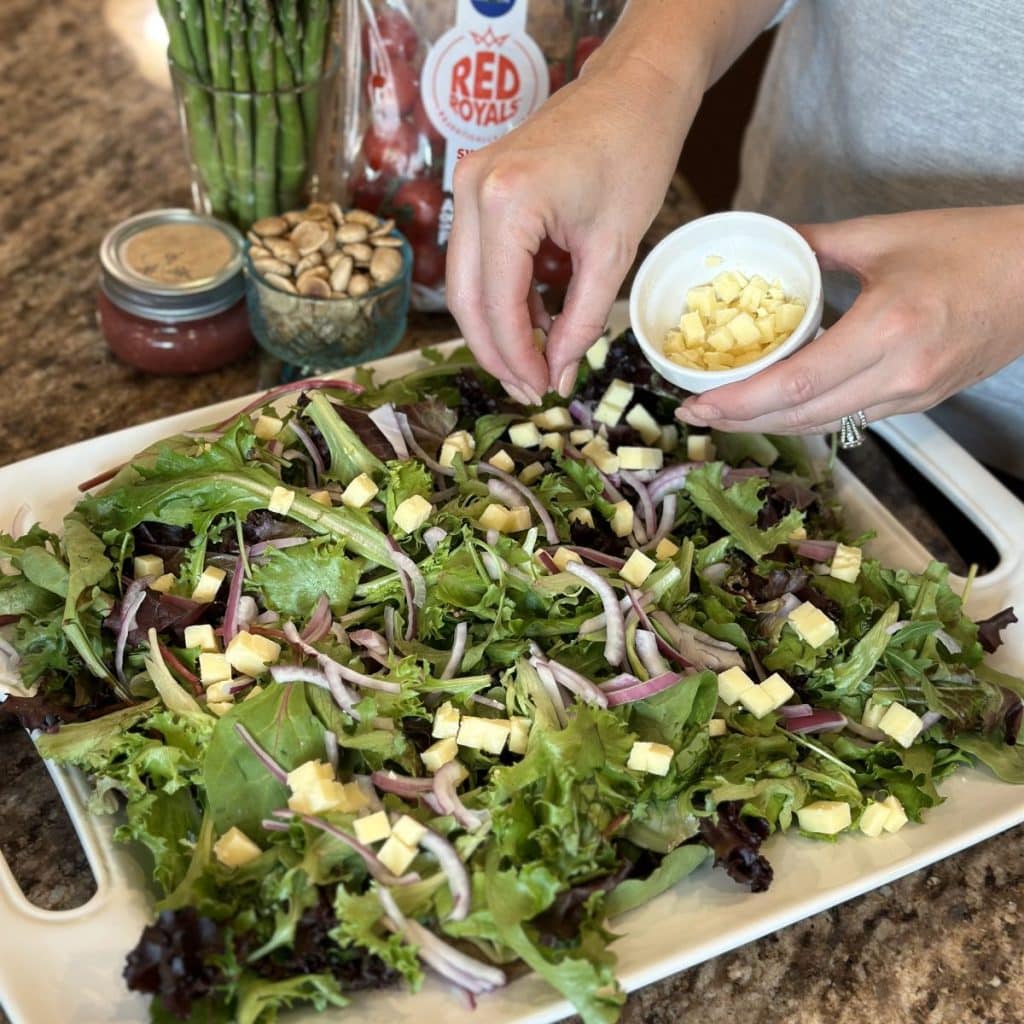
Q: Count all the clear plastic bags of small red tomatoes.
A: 1